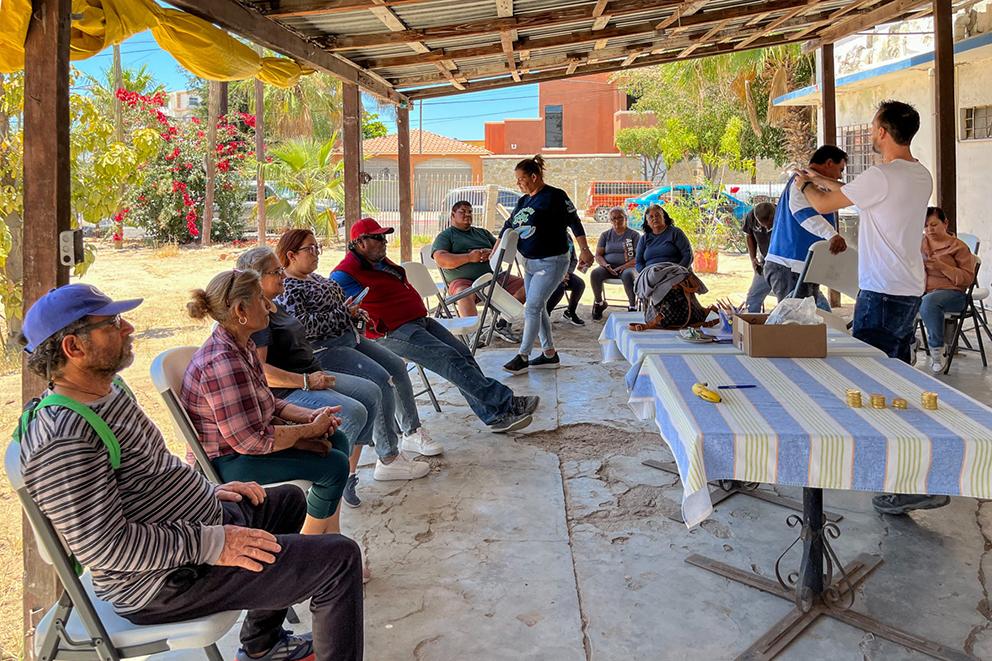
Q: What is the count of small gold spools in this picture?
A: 4